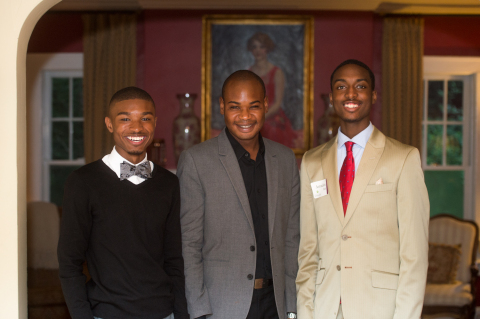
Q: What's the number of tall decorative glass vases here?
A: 2